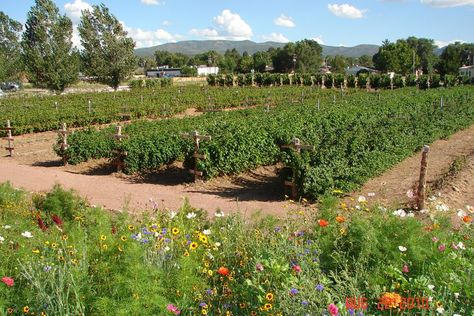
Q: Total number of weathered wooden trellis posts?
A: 6